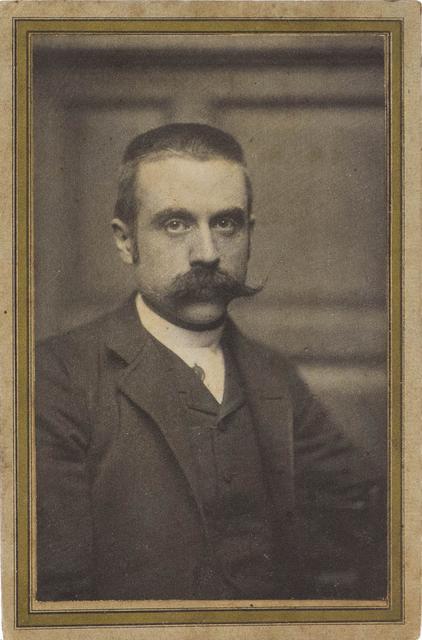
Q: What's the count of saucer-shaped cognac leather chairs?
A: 0